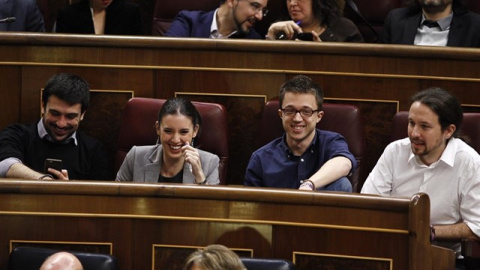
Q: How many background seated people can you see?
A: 5